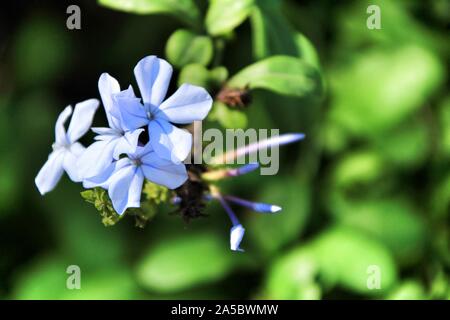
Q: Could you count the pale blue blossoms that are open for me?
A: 4